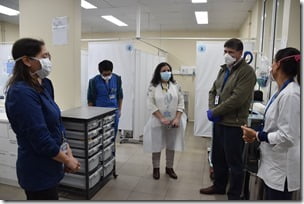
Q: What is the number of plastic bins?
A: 12